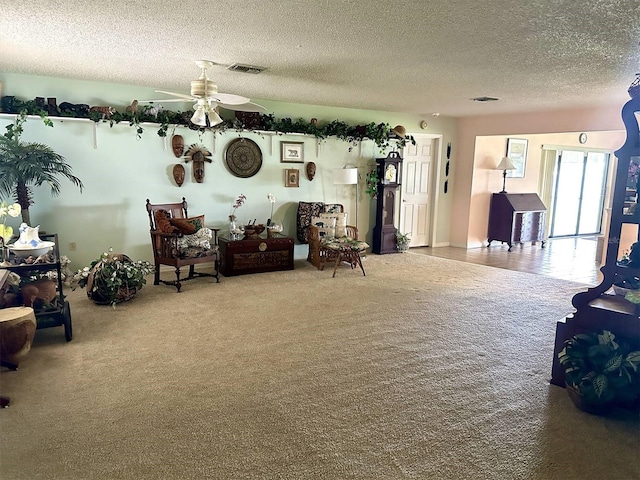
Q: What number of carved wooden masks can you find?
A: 4